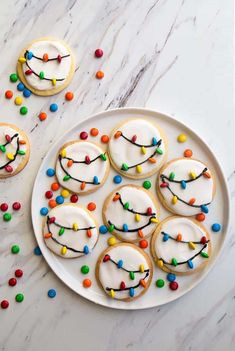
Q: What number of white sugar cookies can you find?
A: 9